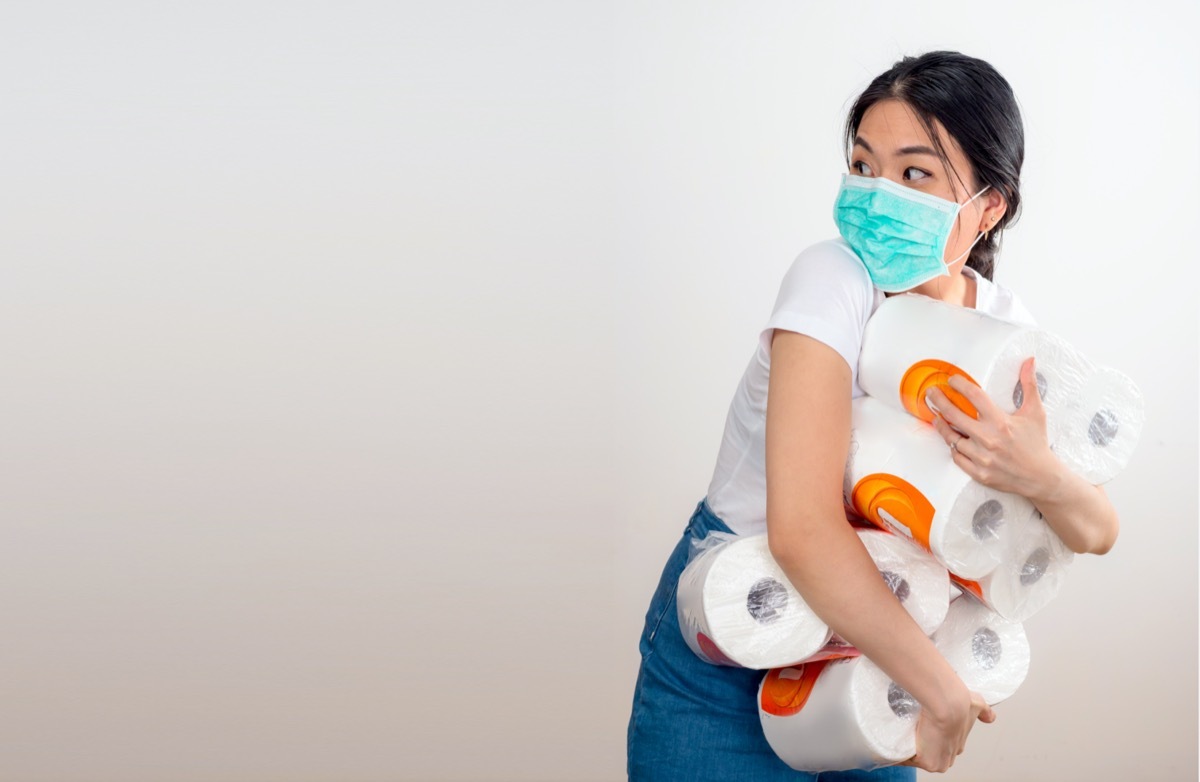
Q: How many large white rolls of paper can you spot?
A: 8